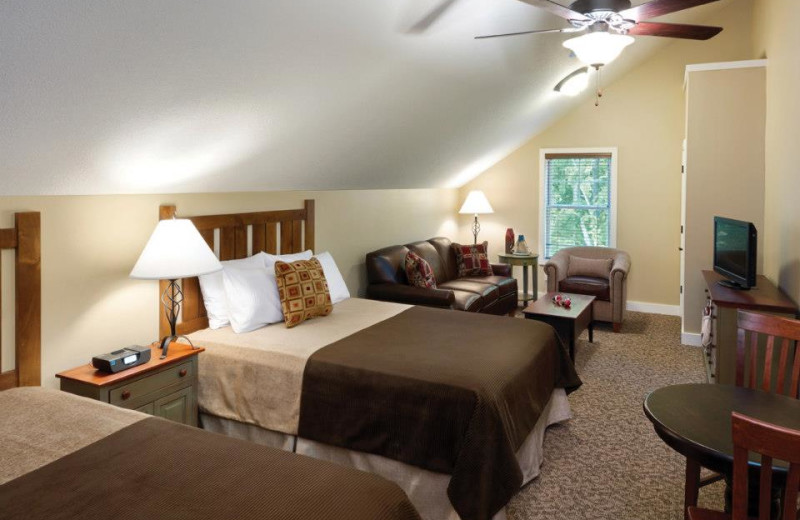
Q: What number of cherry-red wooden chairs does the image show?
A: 2